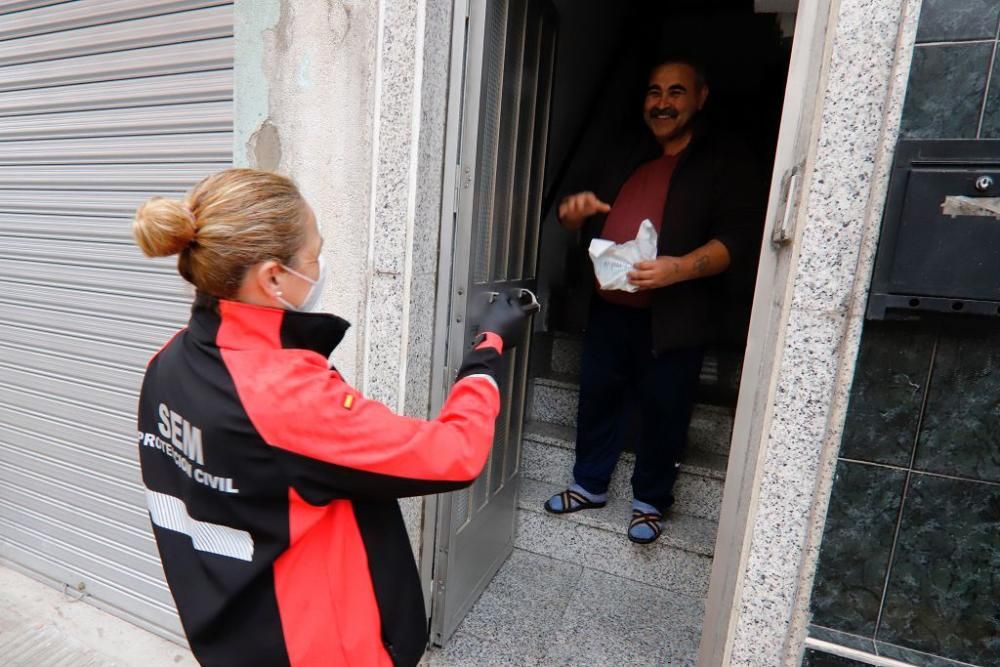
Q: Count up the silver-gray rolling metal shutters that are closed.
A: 1